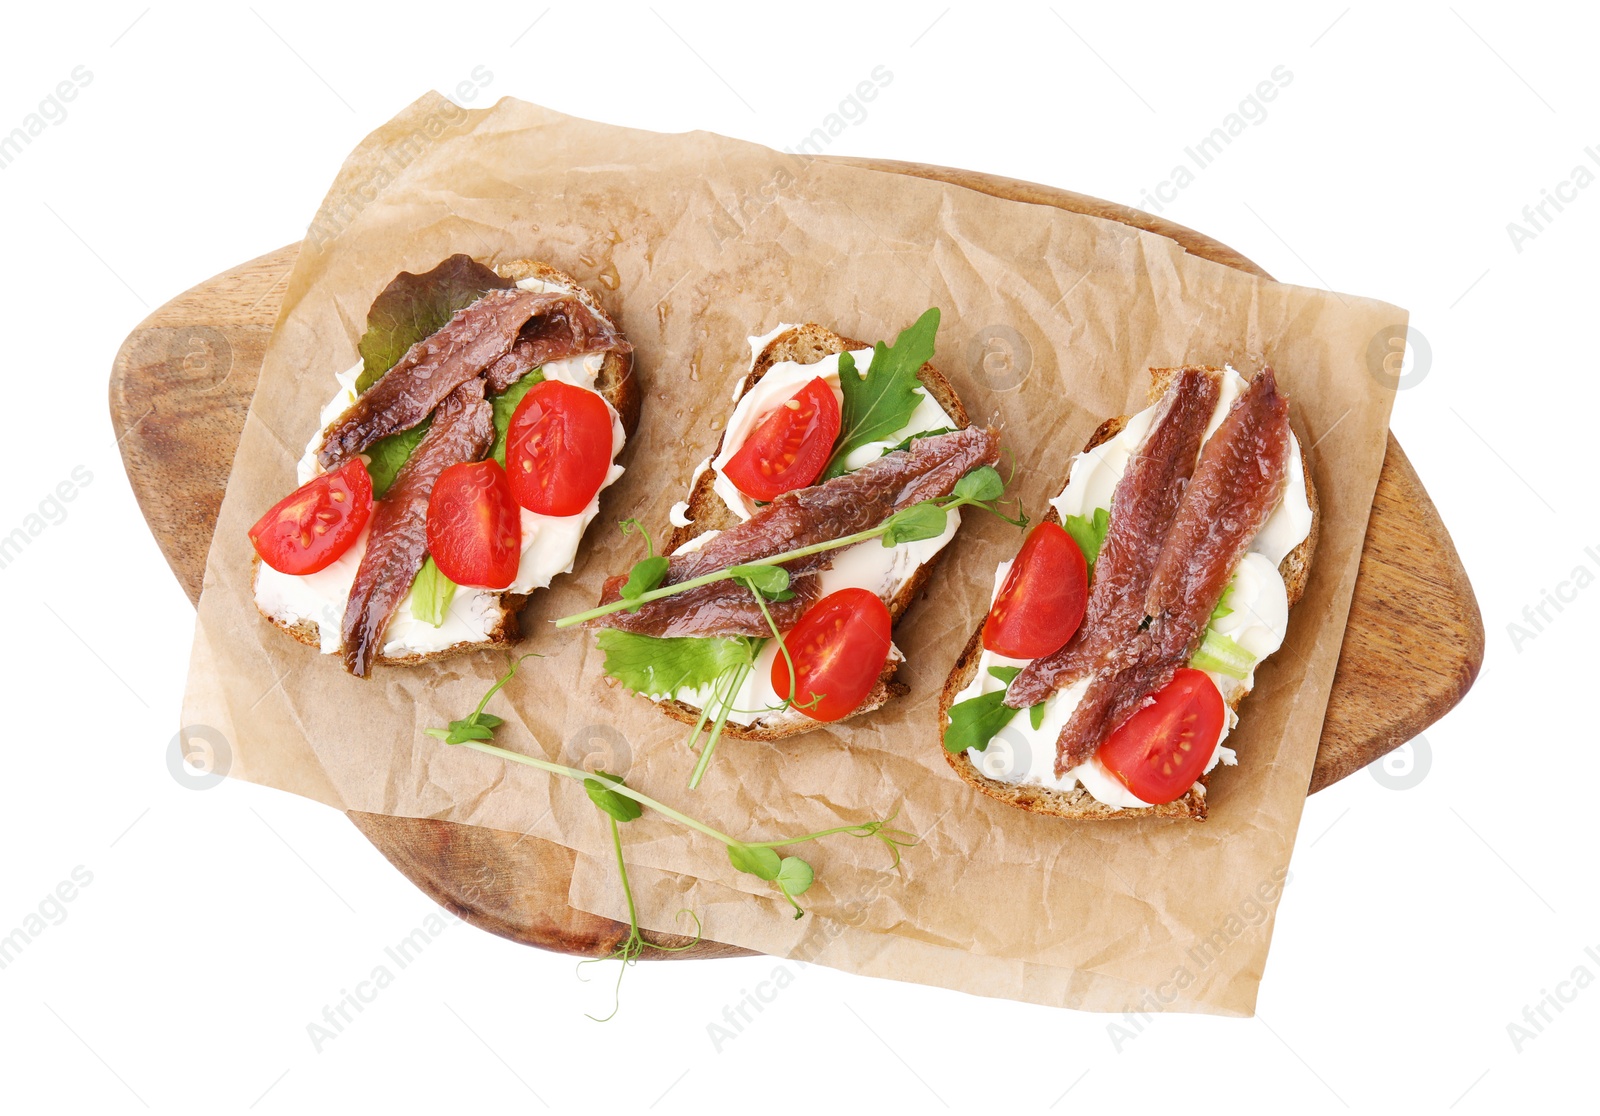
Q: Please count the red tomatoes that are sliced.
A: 7